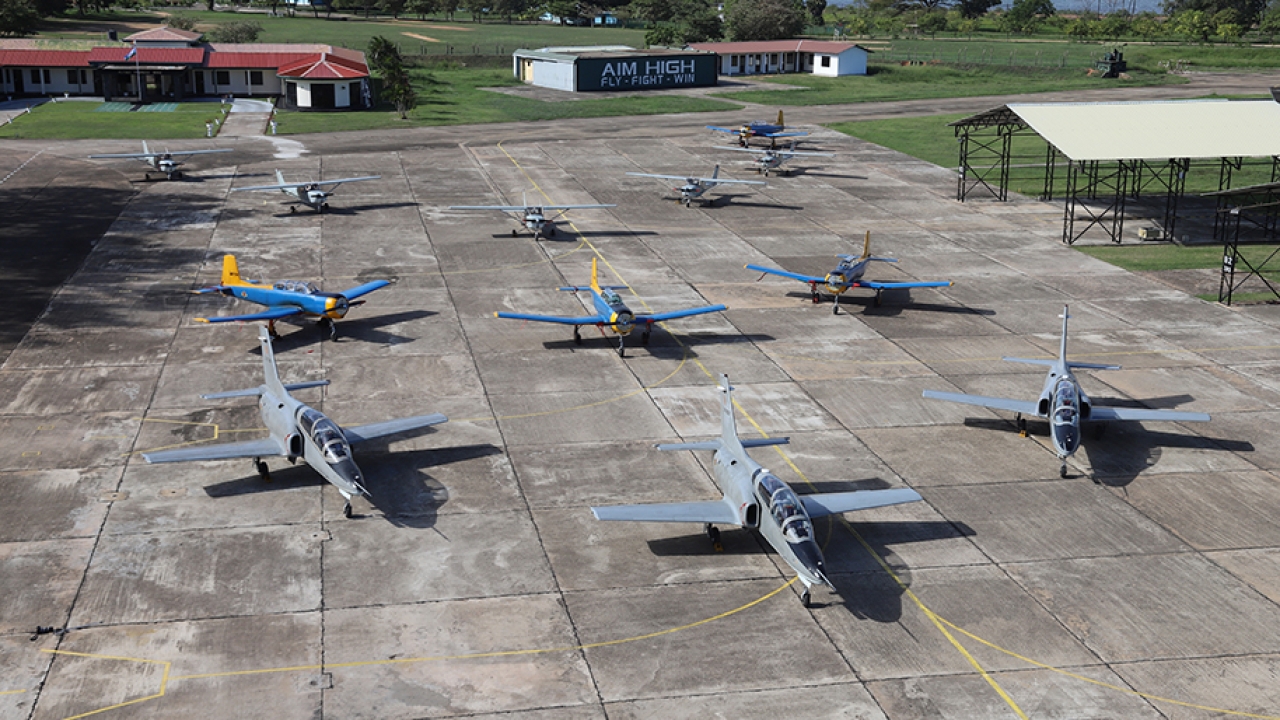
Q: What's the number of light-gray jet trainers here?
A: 3